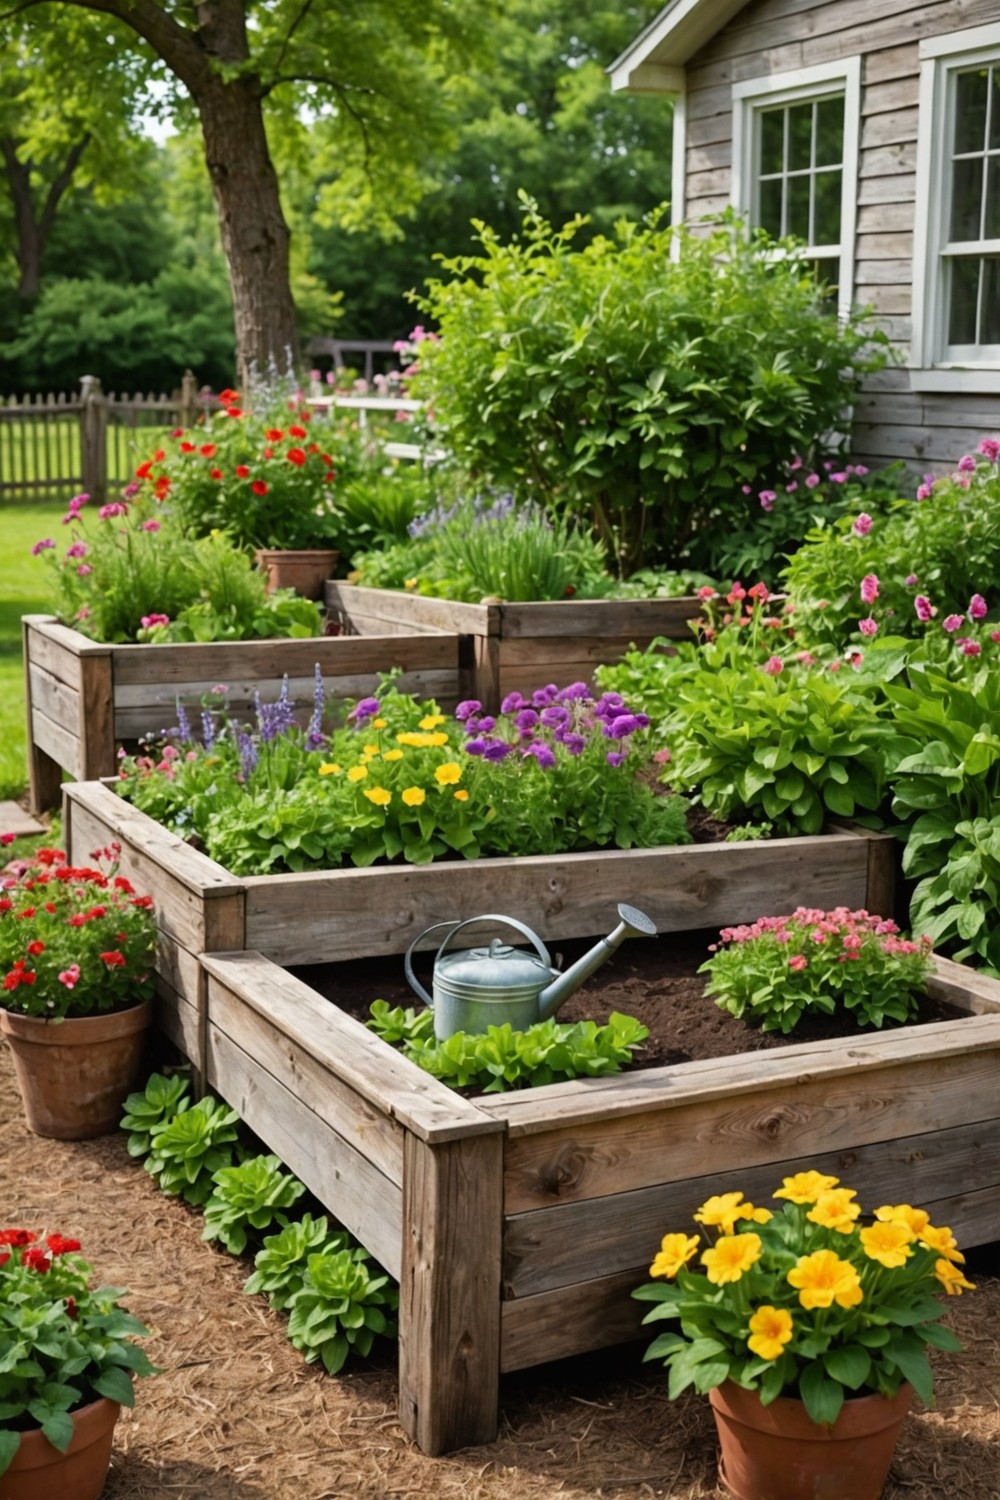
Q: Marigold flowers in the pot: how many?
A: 11